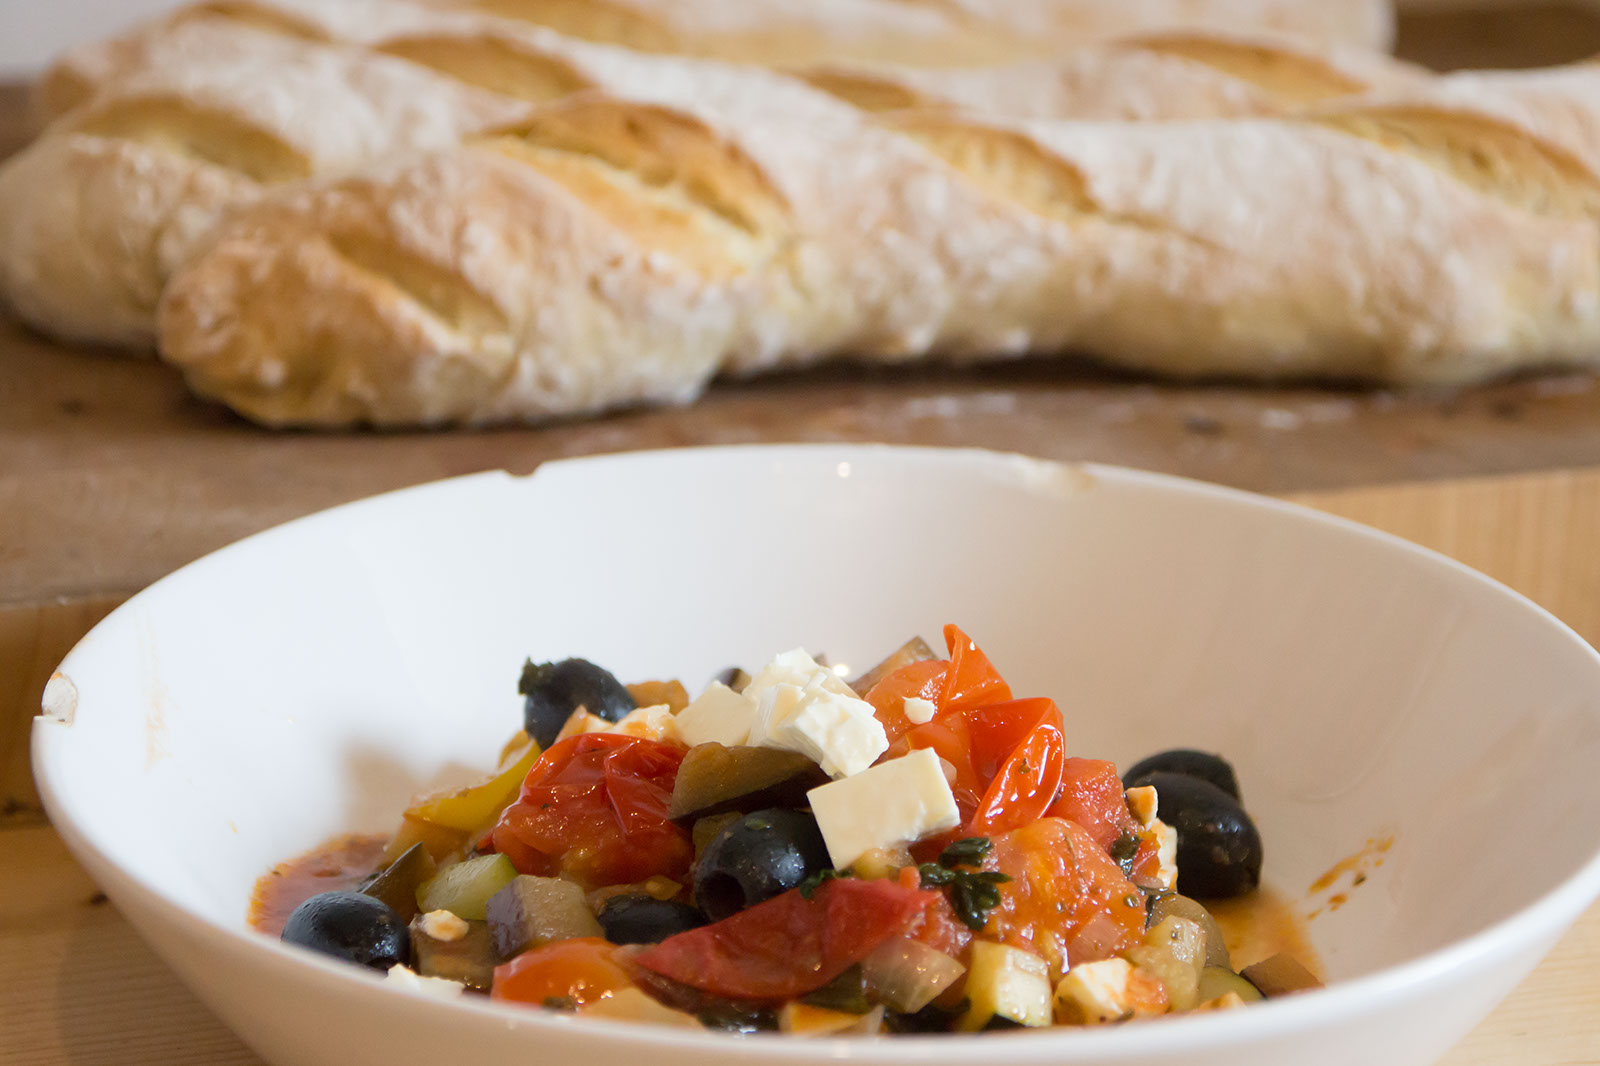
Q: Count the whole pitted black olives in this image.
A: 6